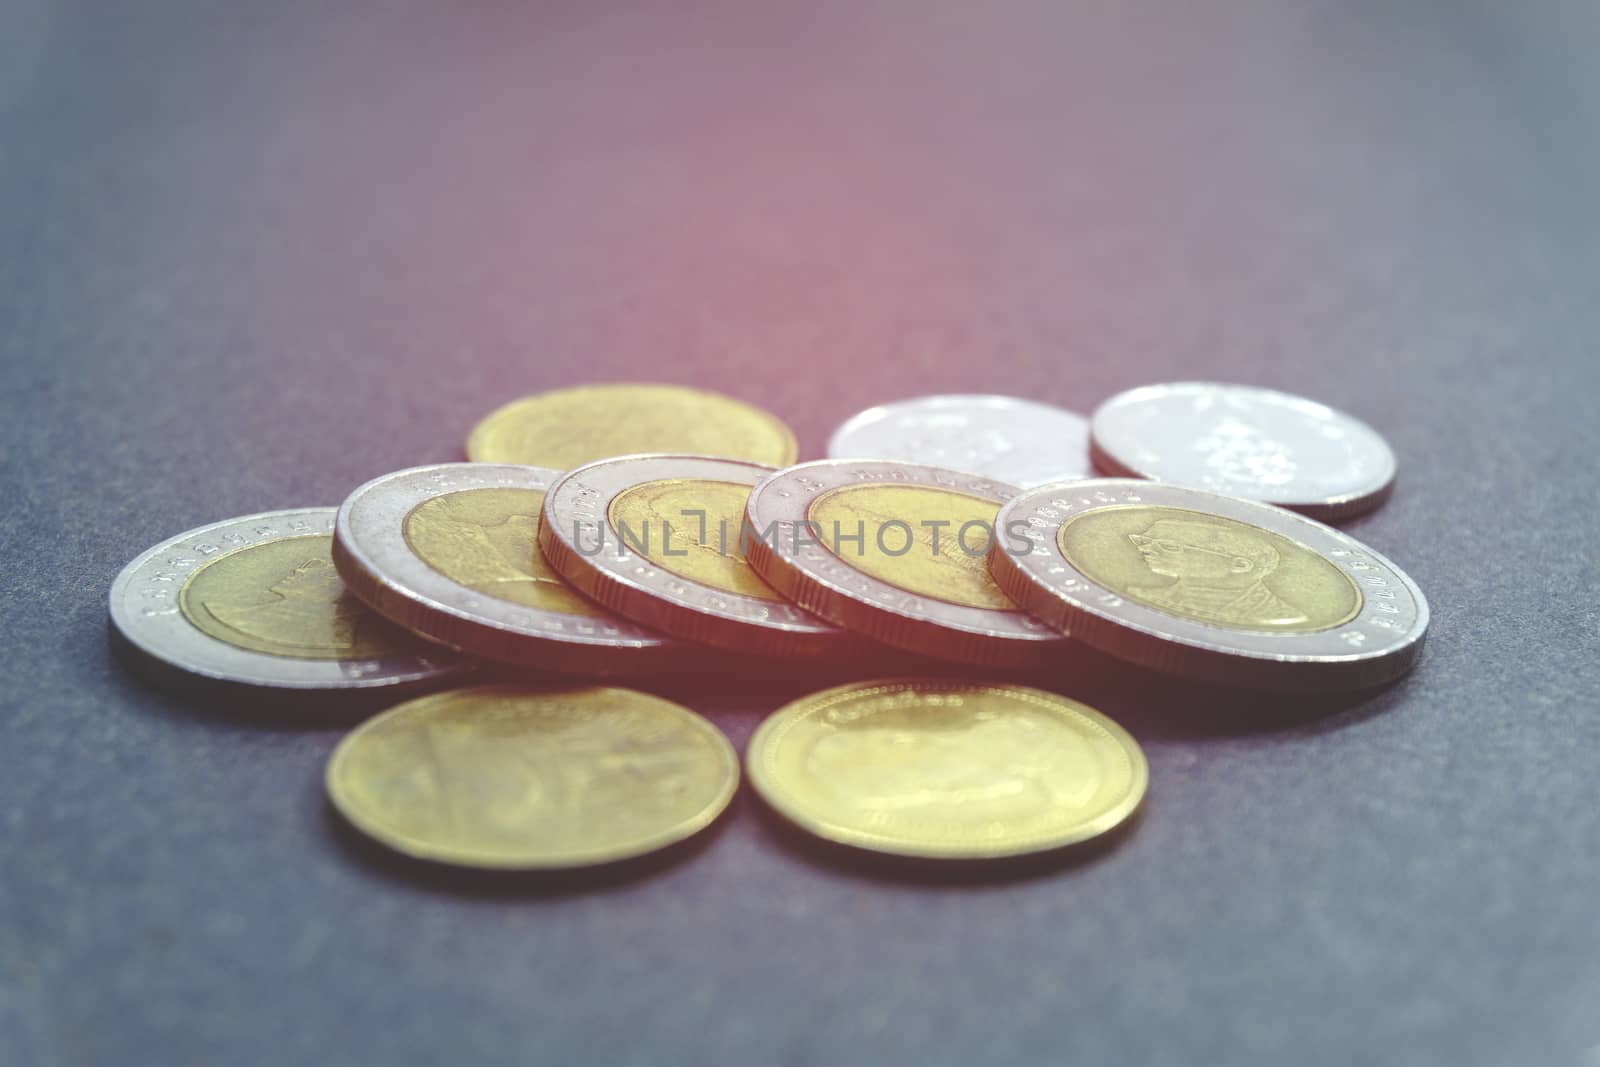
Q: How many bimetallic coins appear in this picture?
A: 5